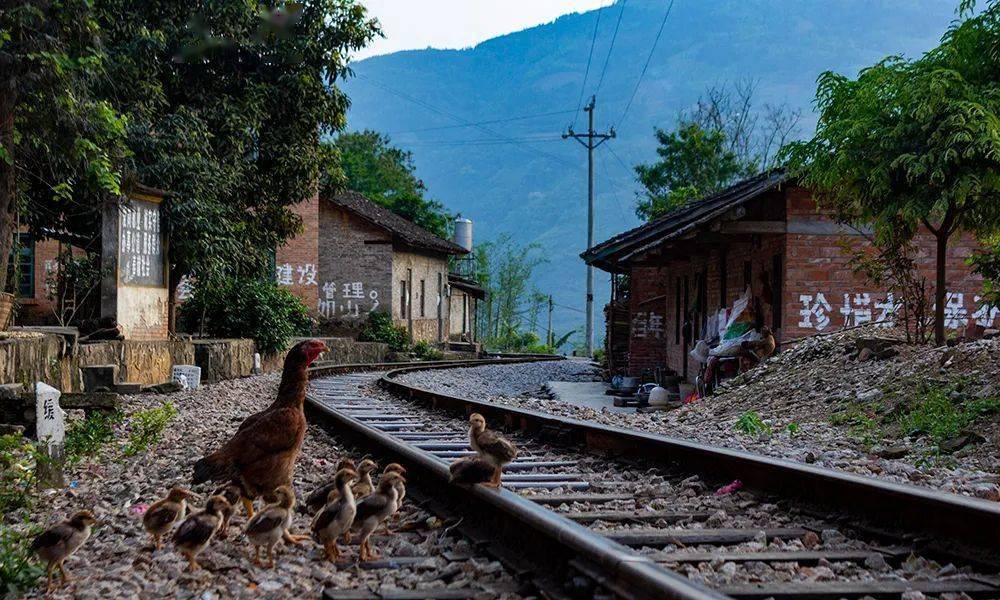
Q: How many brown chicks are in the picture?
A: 12